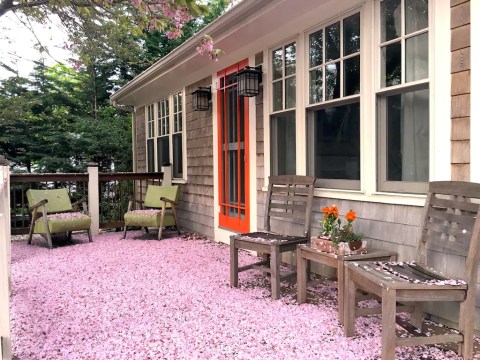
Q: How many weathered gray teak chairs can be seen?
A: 2